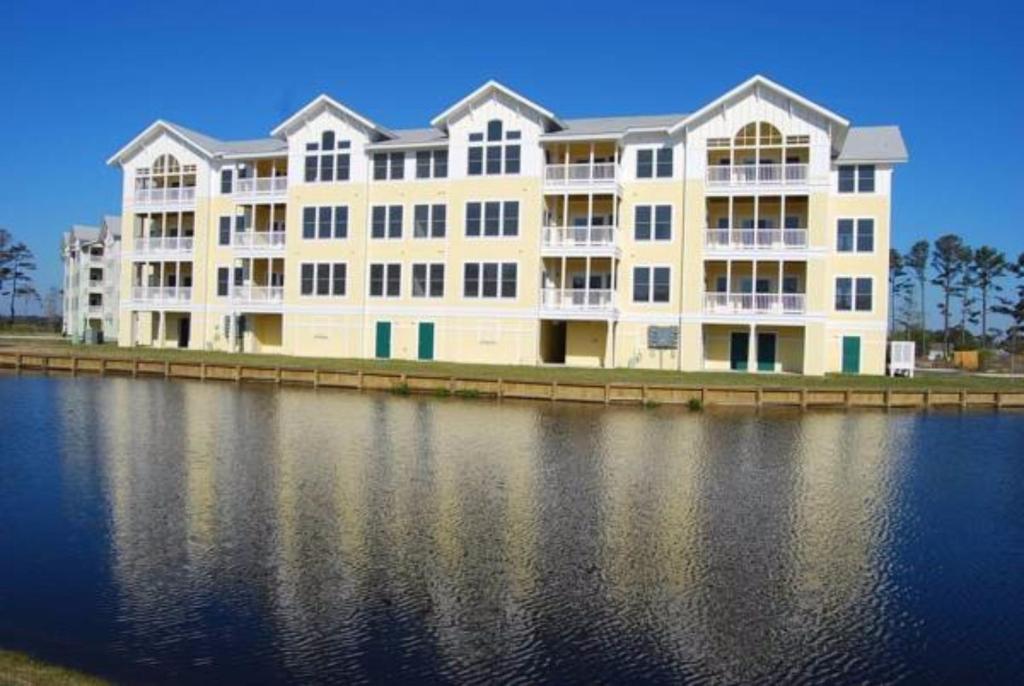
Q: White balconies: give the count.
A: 12